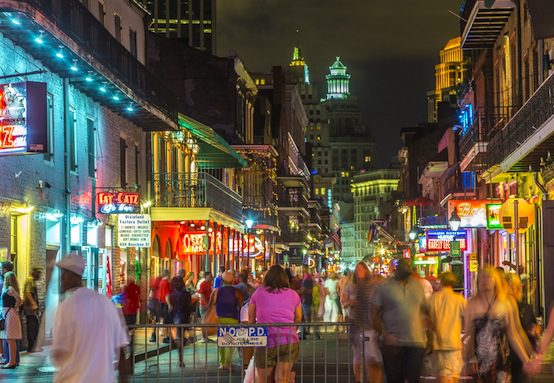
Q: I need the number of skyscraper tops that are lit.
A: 3